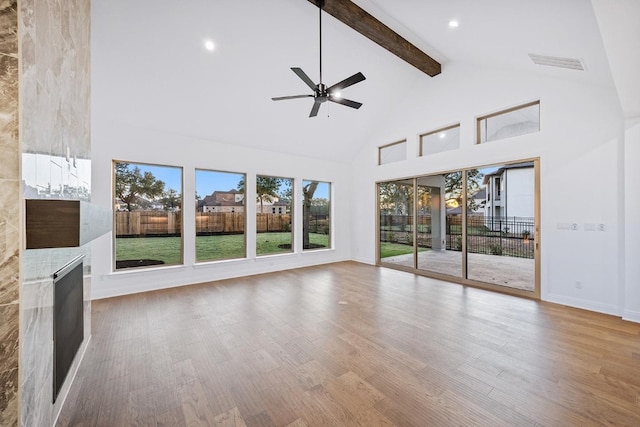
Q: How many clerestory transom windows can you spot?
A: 3